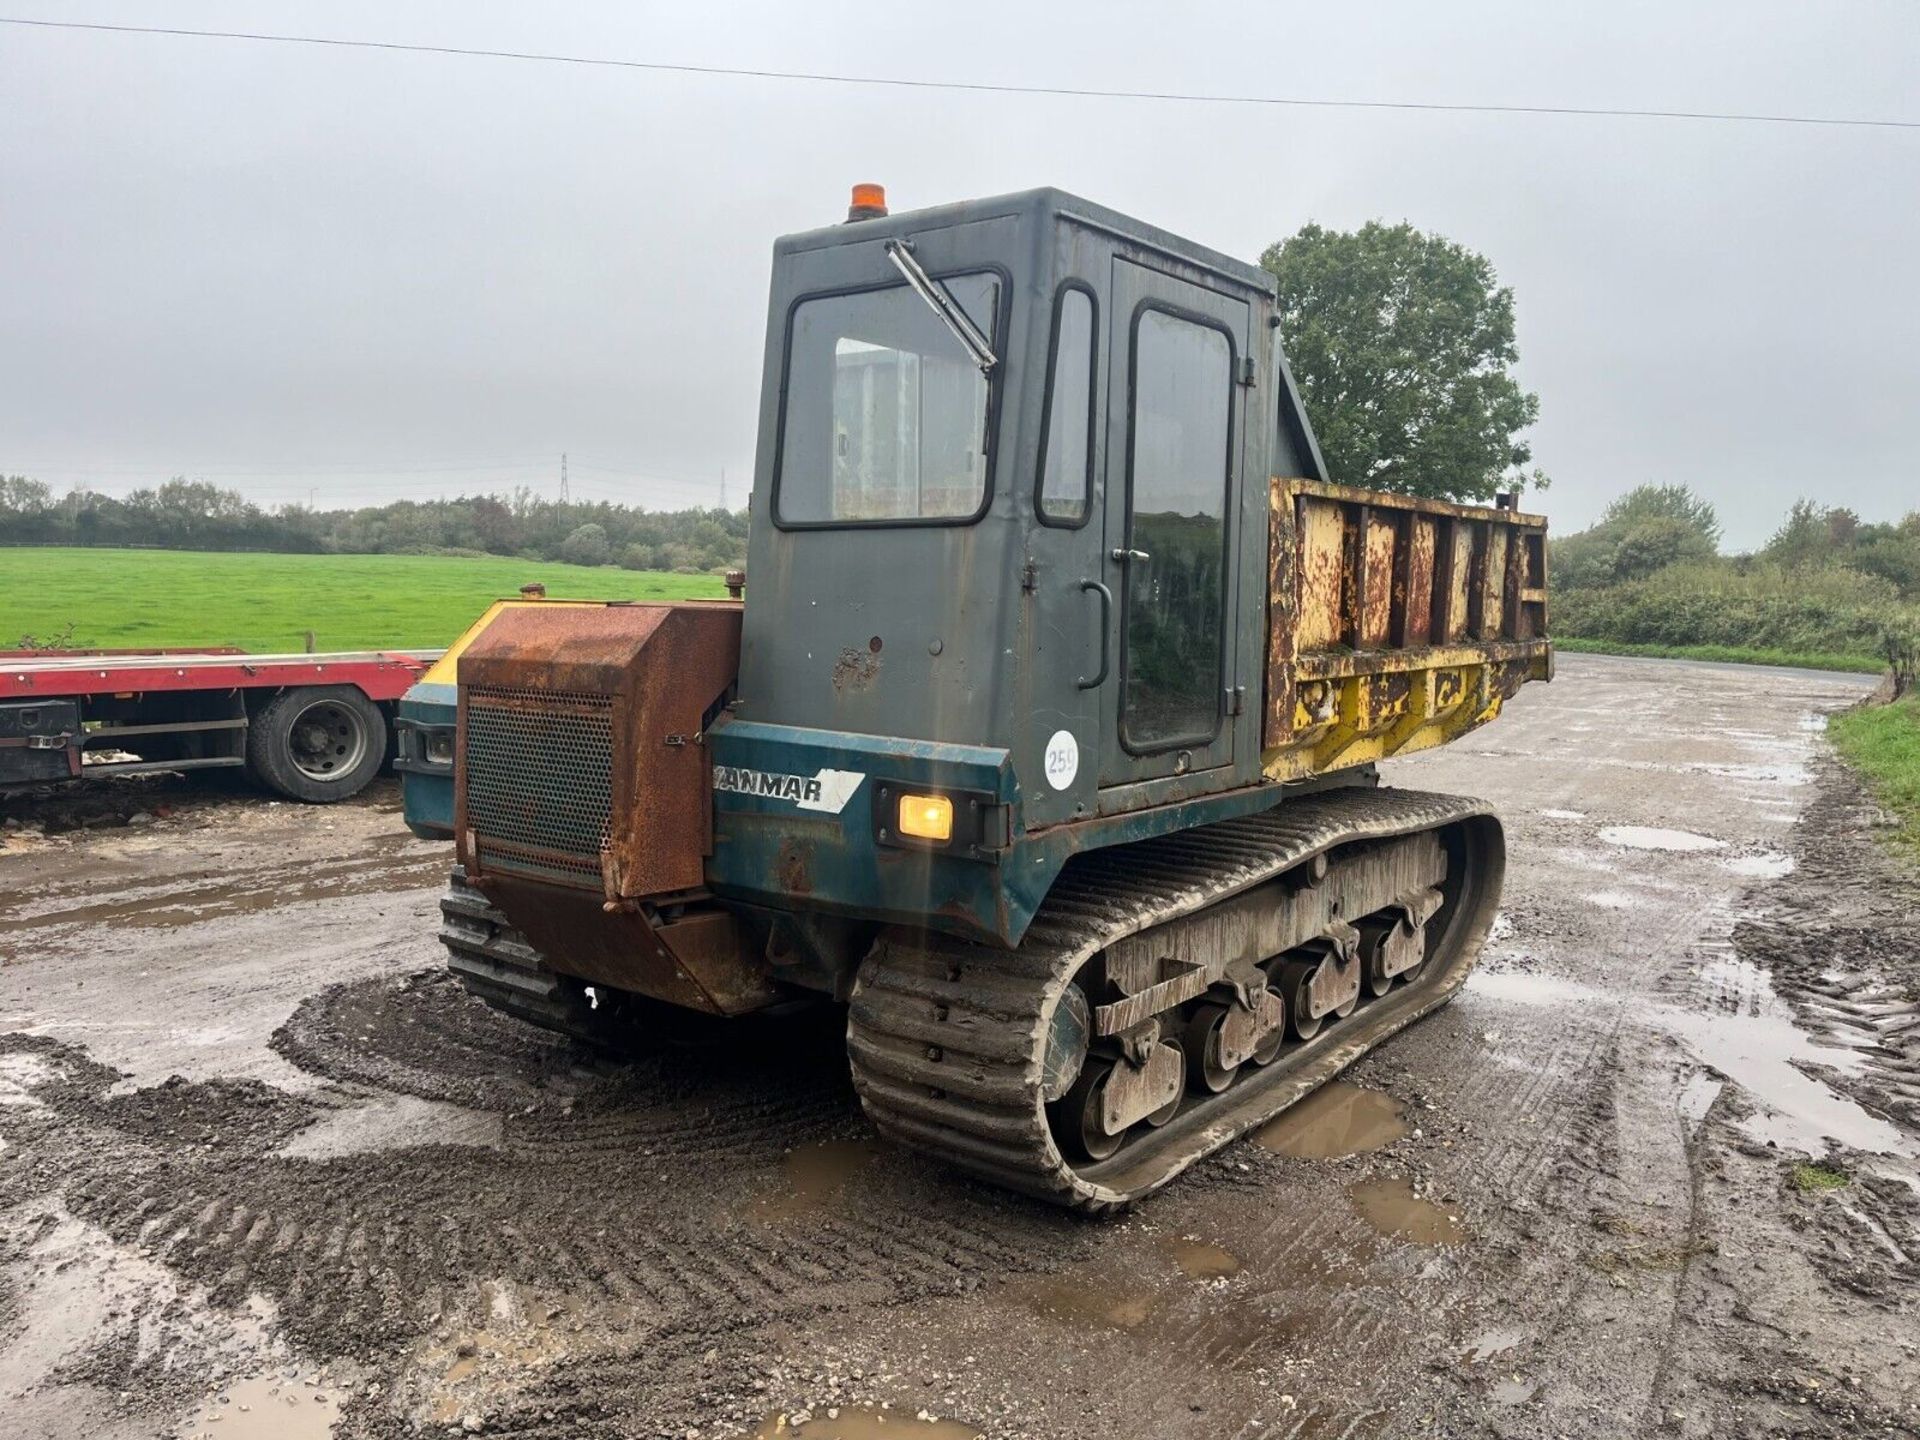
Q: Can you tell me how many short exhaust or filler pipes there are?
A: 2